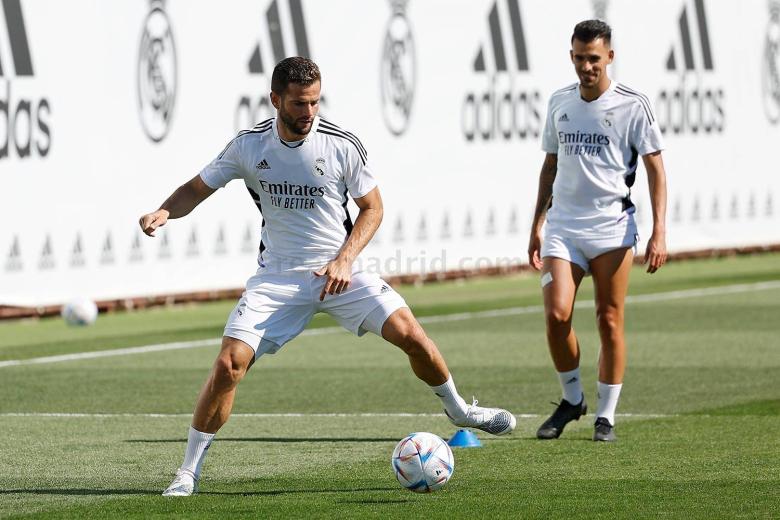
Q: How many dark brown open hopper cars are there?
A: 0